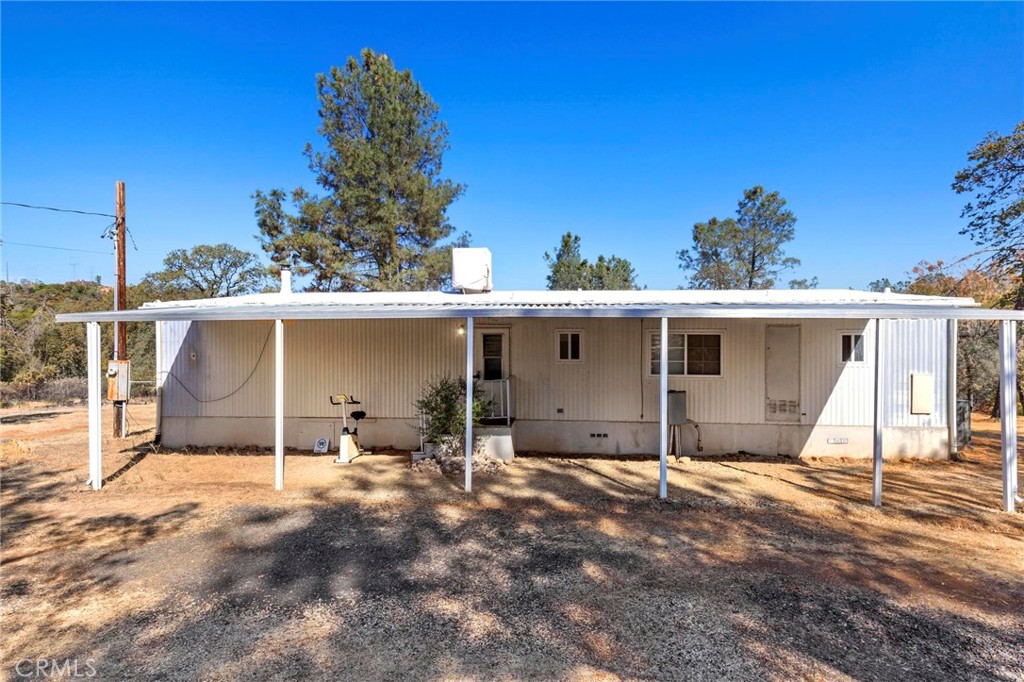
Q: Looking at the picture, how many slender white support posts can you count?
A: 6